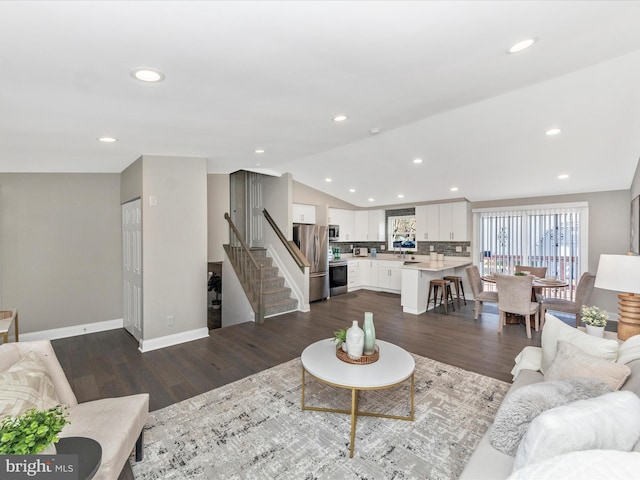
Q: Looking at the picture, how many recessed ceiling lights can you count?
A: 13